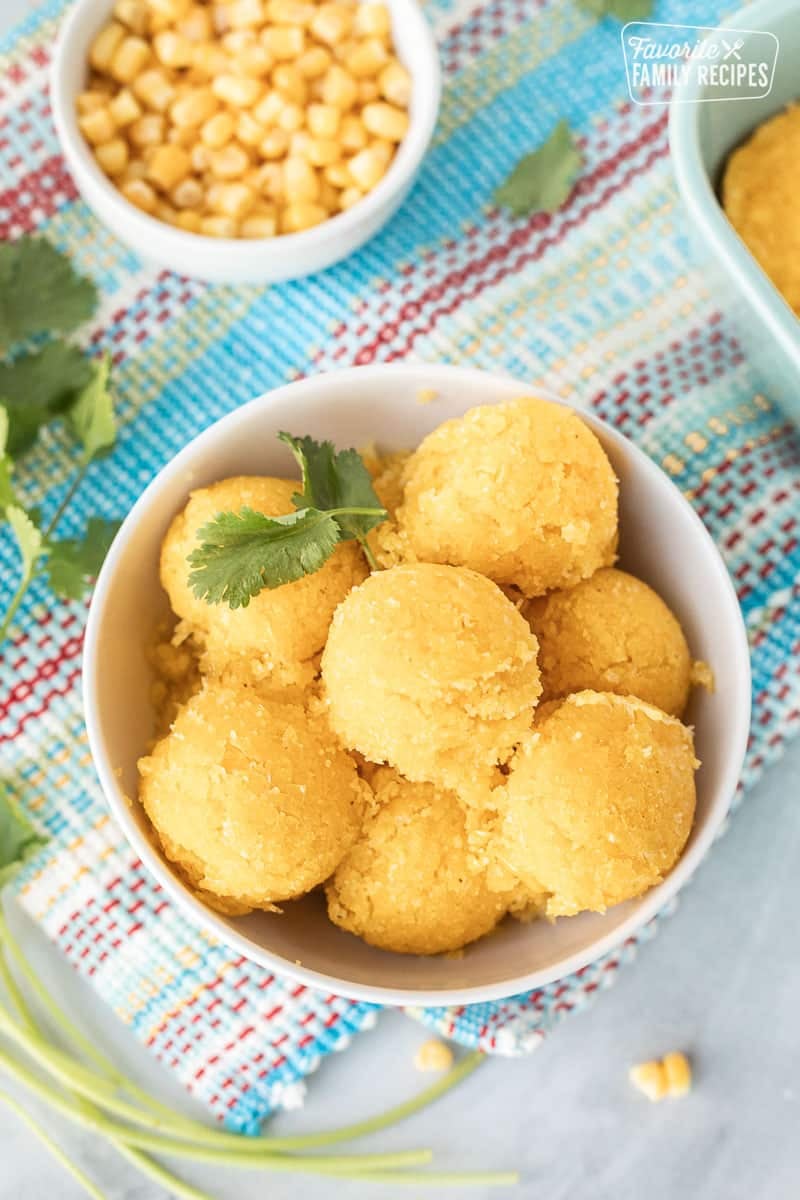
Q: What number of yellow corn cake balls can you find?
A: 7